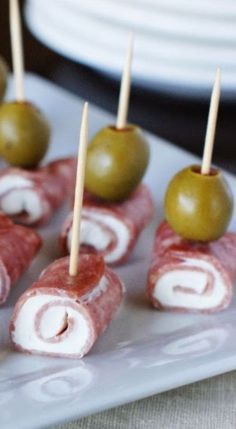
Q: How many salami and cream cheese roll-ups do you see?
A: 5